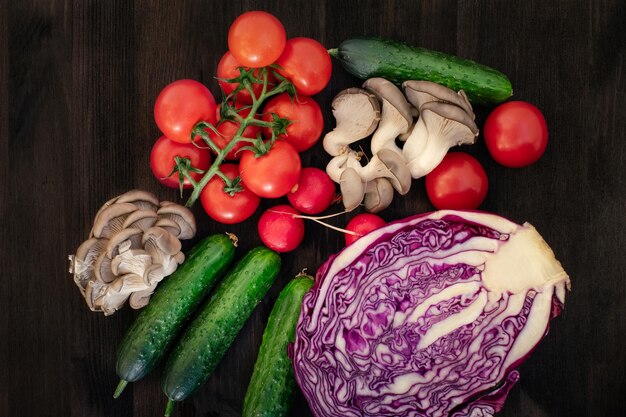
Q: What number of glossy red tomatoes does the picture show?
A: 11